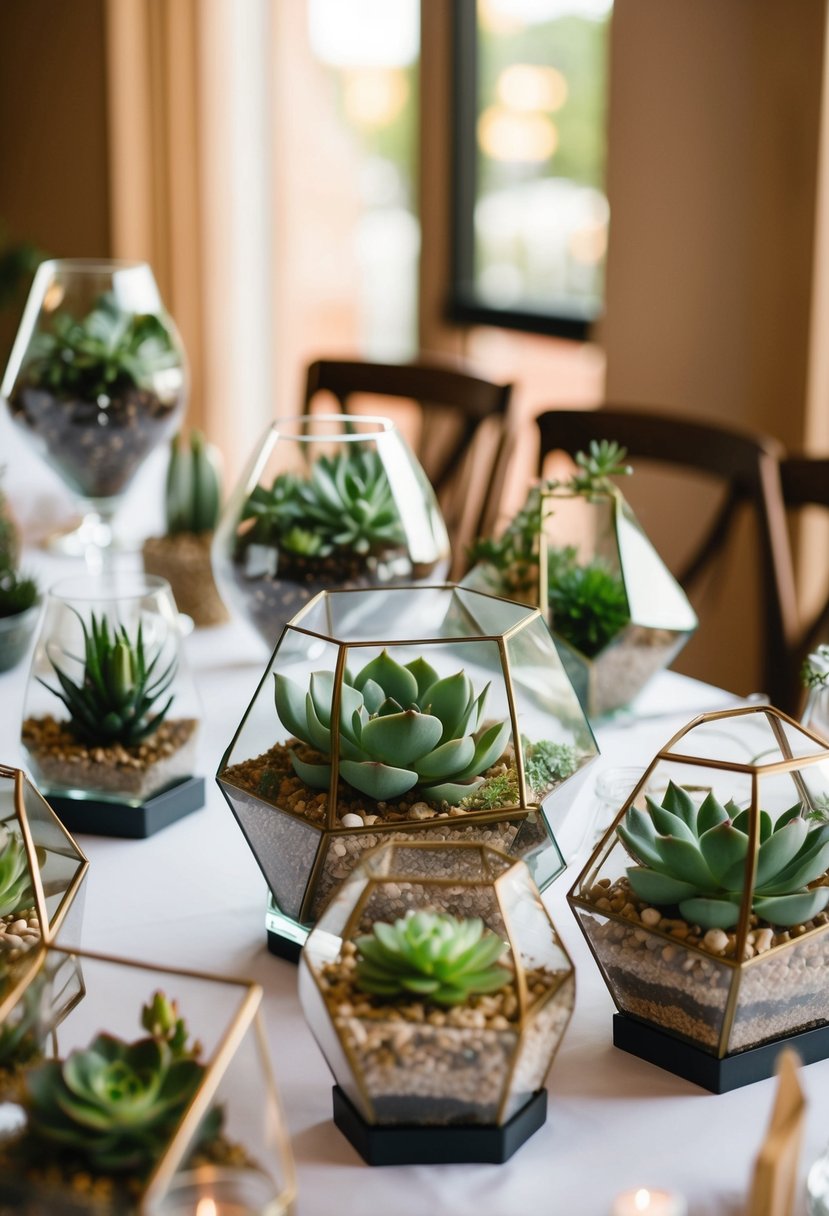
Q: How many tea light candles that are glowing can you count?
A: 2